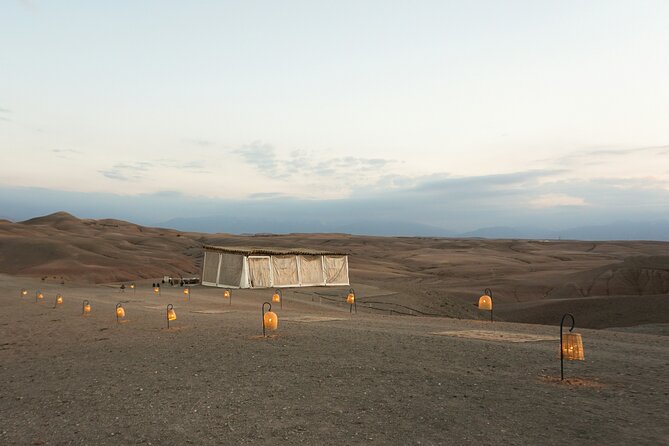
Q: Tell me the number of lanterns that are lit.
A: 15